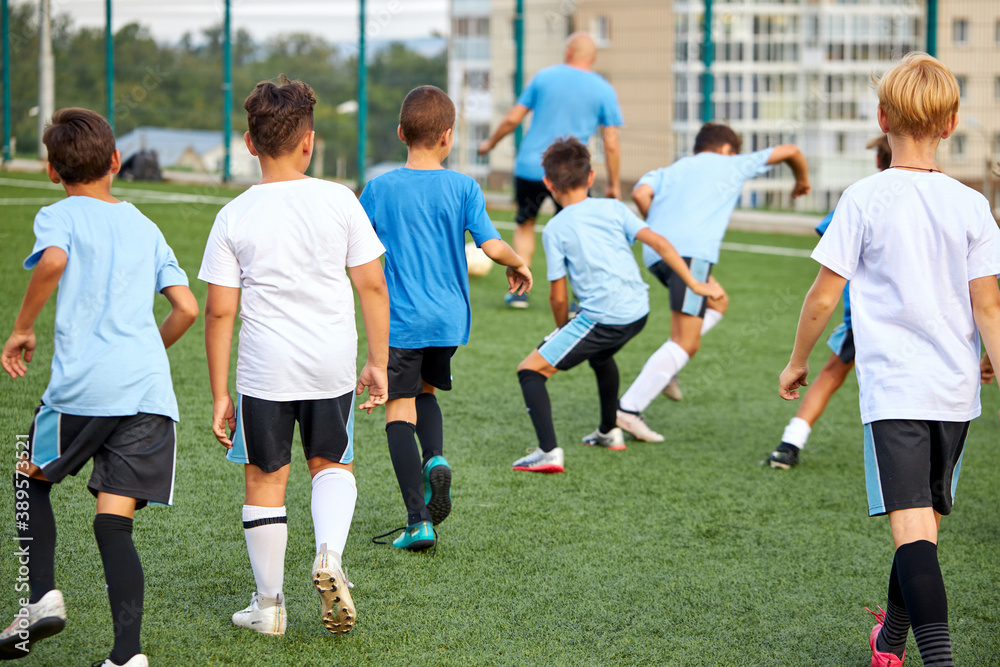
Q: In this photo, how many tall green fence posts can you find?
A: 7